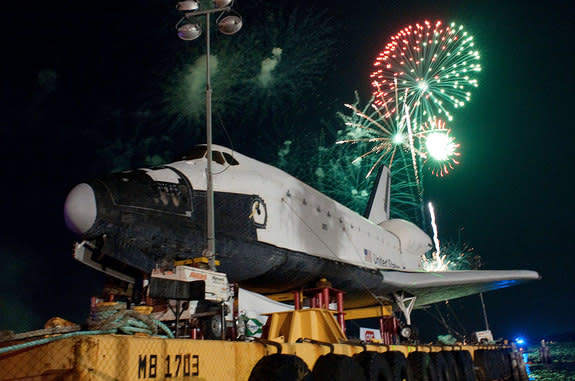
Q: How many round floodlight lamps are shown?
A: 4